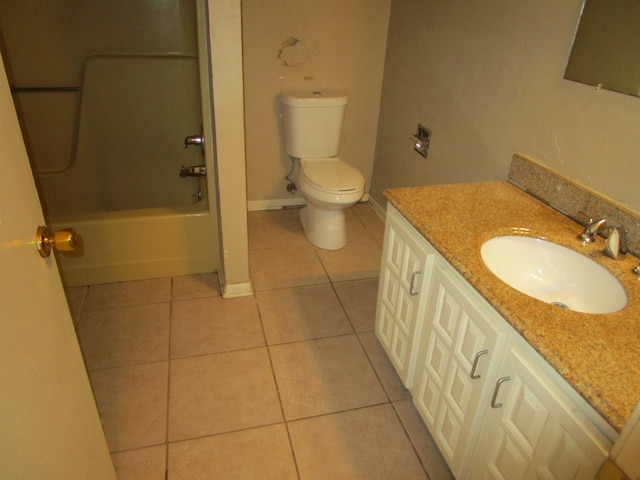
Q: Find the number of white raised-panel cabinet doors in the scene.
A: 3